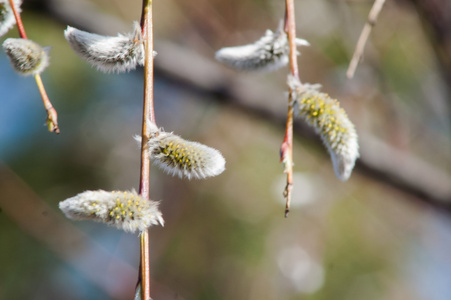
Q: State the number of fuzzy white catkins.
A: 7